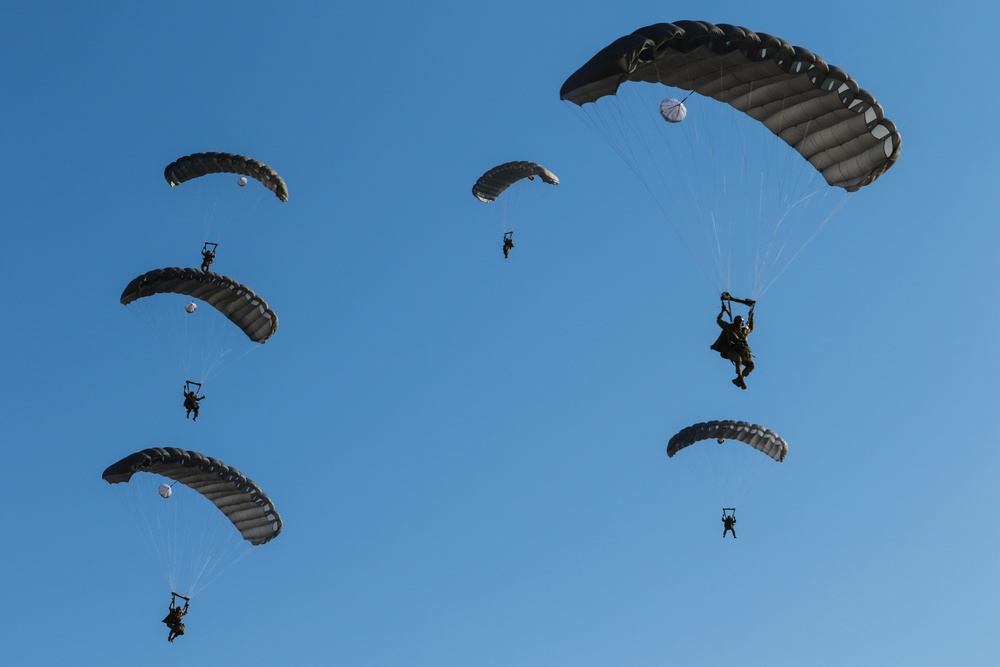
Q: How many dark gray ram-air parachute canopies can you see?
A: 6